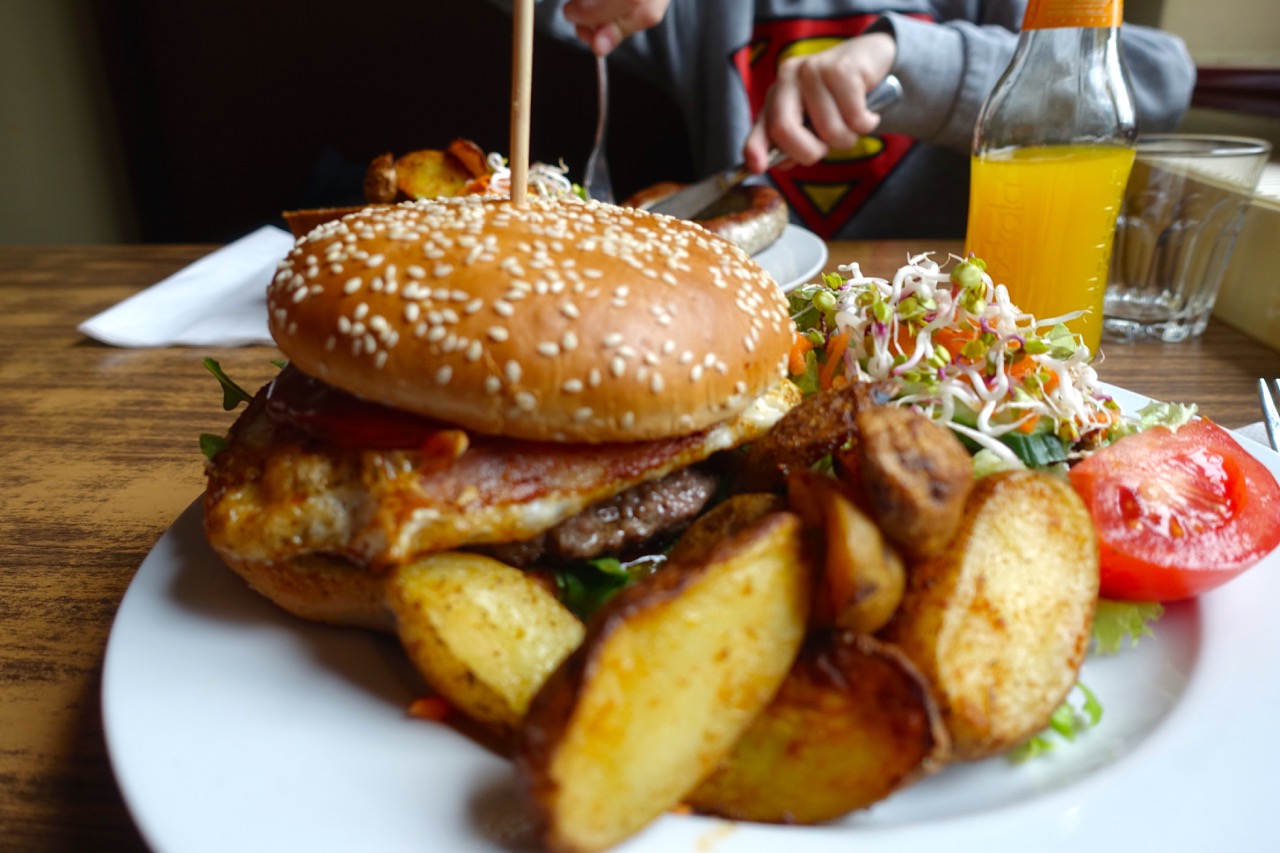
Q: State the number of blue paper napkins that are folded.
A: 0